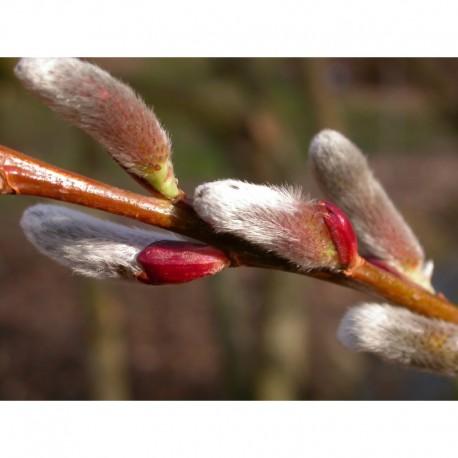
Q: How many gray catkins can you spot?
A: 5